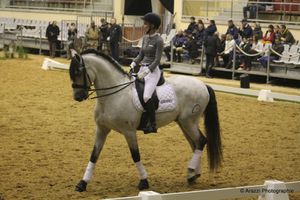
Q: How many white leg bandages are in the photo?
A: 4